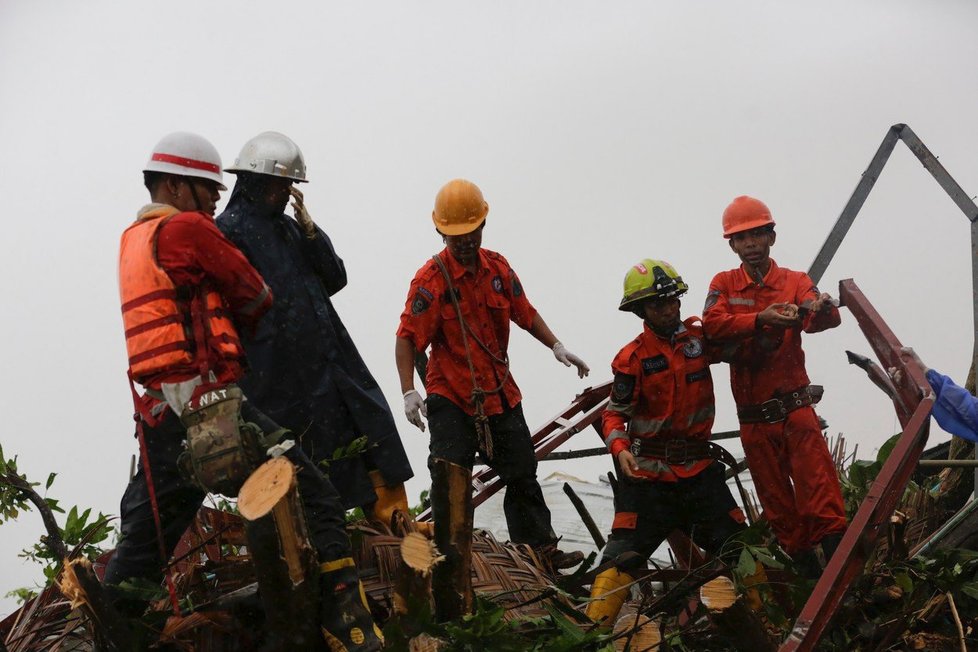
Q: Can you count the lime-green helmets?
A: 1